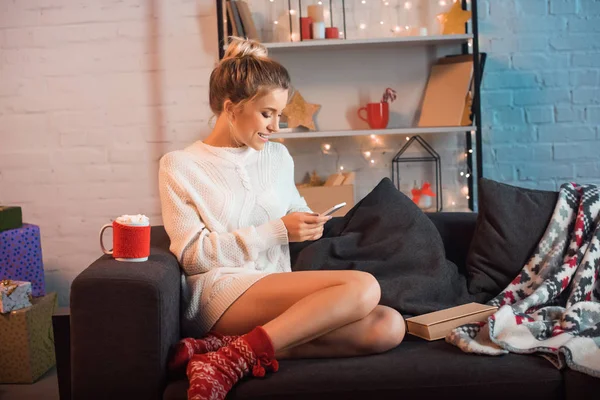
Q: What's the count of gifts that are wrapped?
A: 4